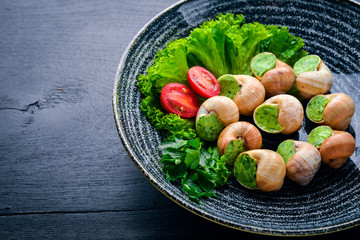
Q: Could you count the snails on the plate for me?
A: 10